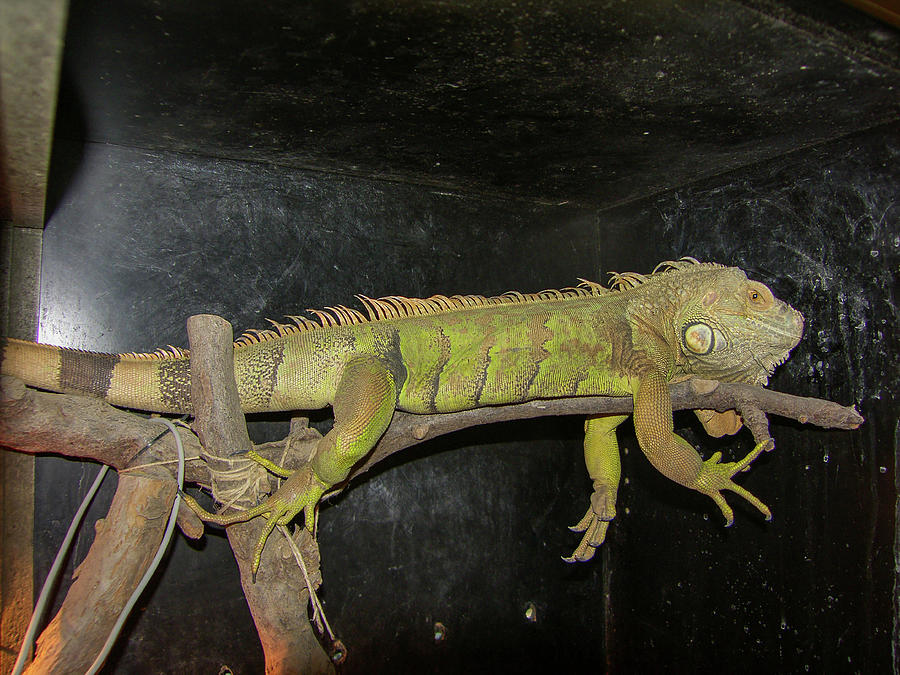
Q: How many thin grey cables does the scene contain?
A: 2